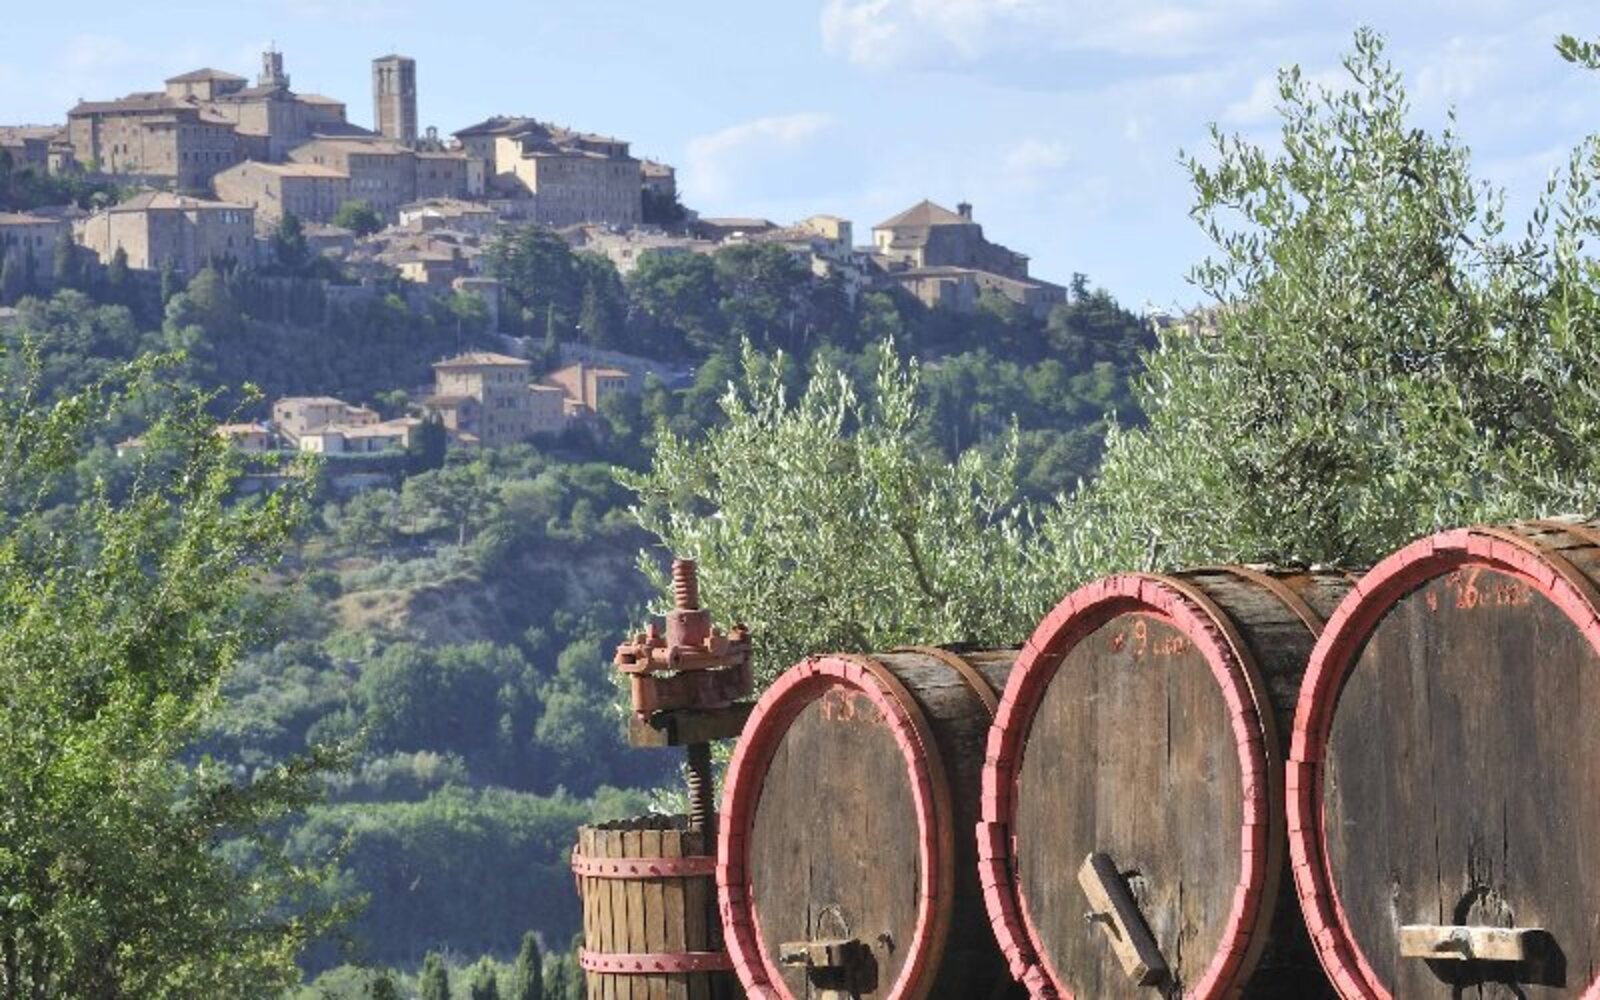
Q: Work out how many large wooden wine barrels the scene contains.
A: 3